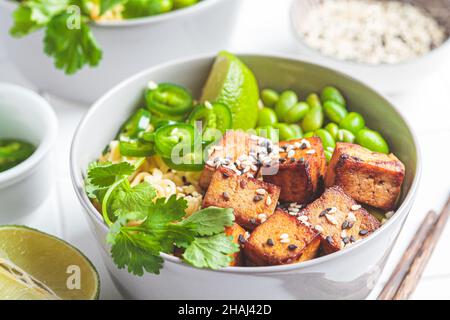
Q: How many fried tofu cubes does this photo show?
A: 7